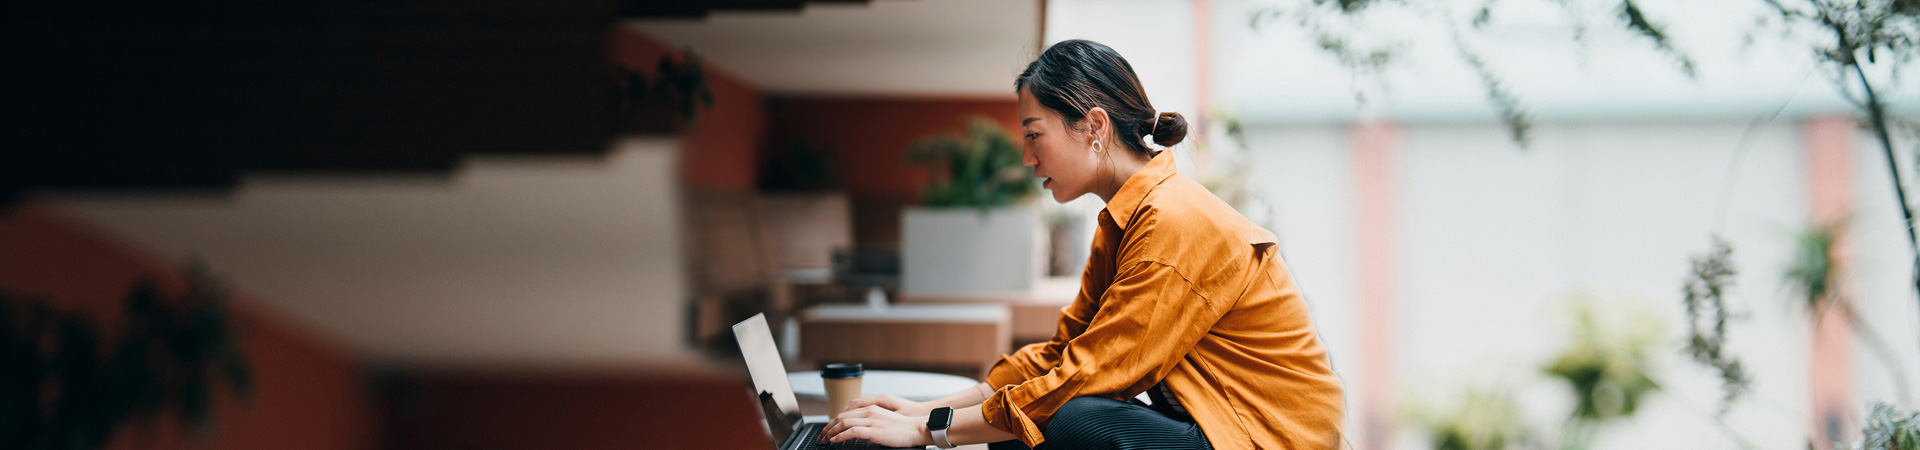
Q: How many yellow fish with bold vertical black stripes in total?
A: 0